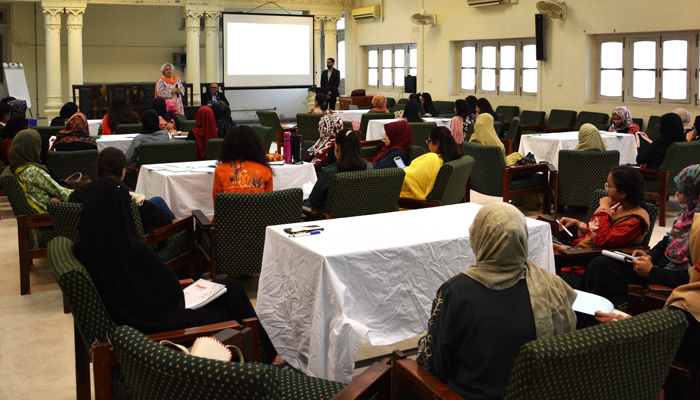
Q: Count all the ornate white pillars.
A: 6